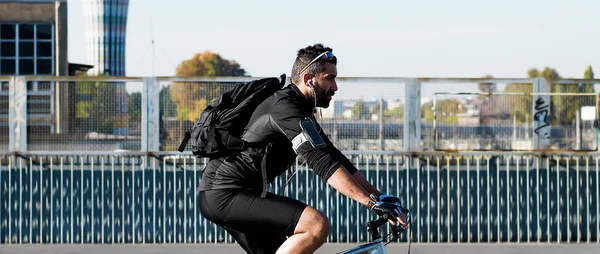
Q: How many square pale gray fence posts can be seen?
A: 4